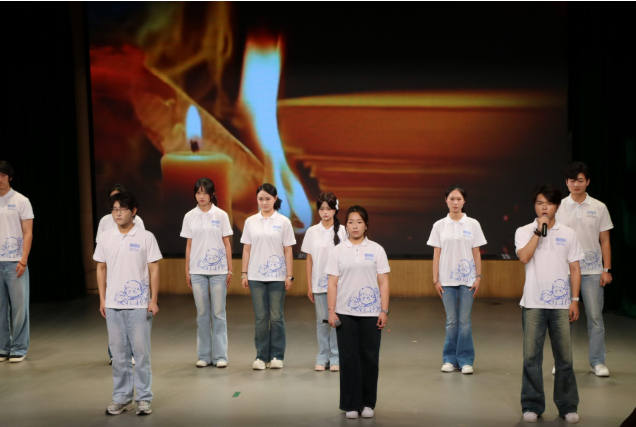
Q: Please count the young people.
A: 10